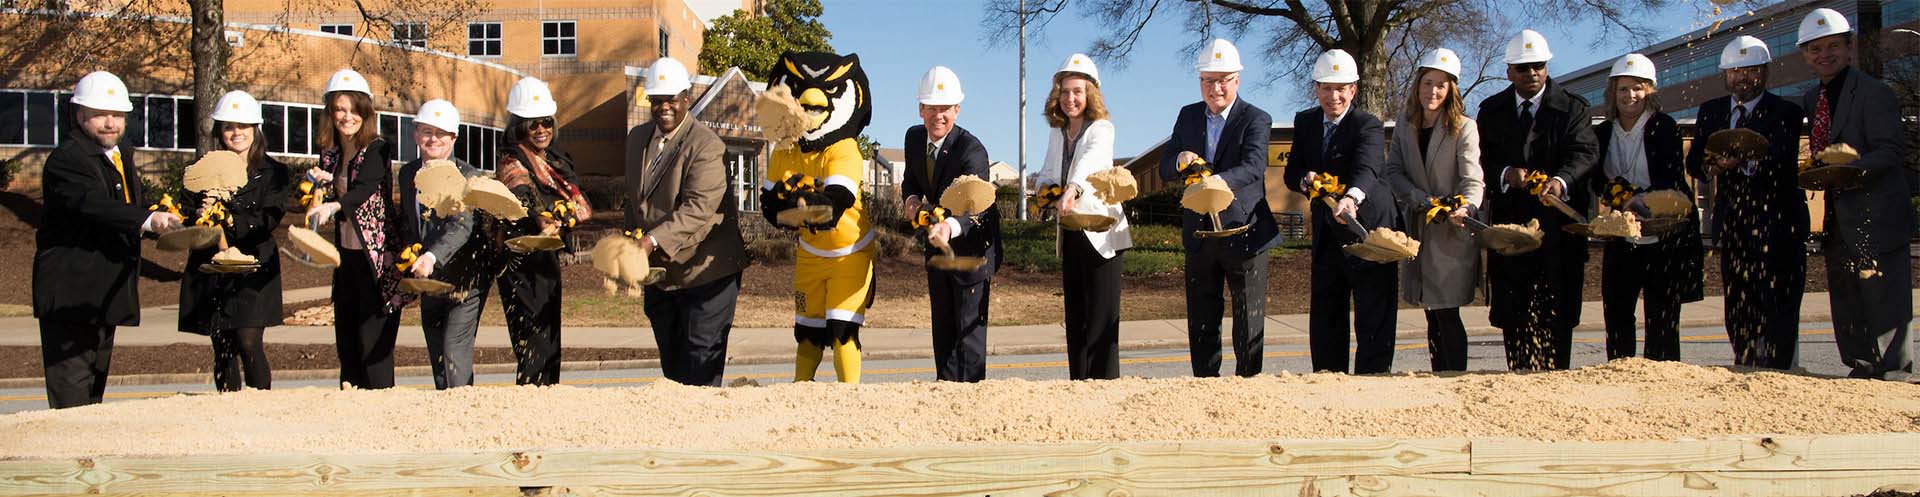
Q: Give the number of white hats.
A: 15